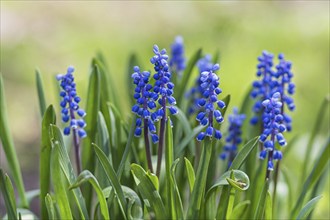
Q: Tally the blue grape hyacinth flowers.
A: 10